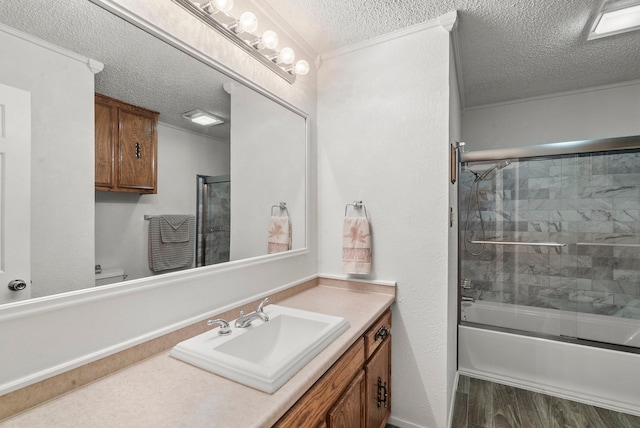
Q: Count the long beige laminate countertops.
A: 1